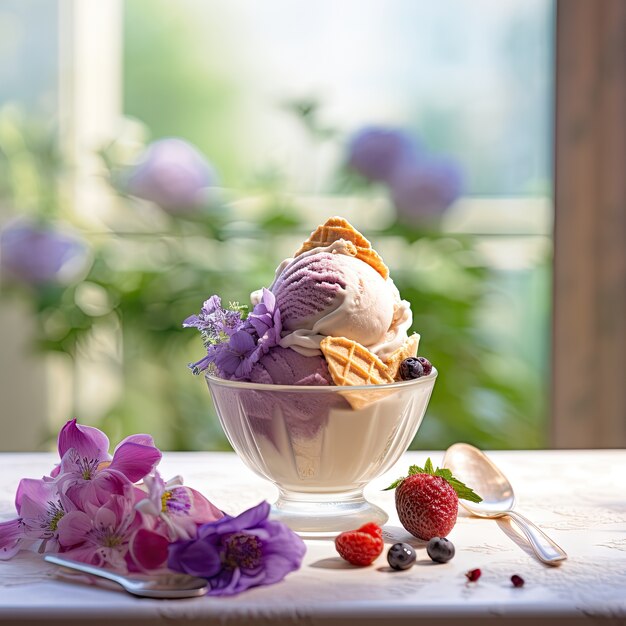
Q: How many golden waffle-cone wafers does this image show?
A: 3